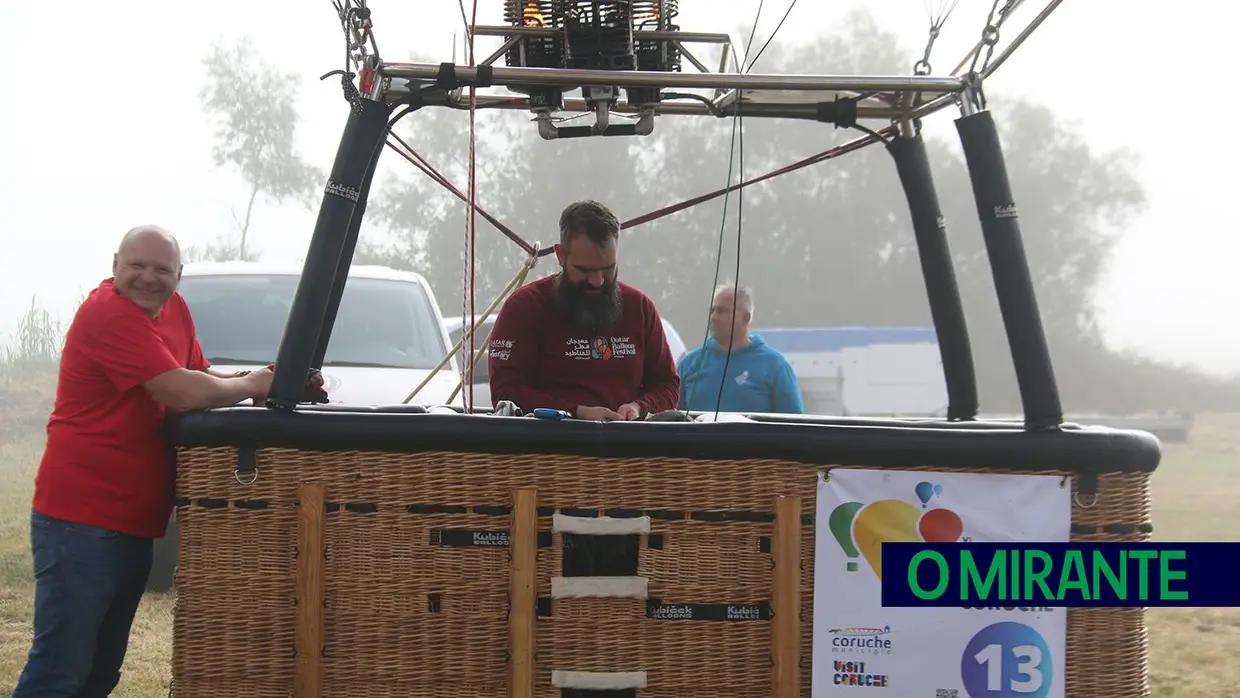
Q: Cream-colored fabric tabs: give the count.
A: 3